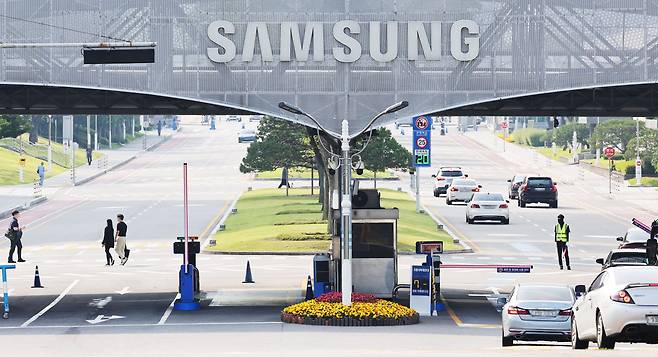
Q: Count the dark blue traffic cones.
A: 3